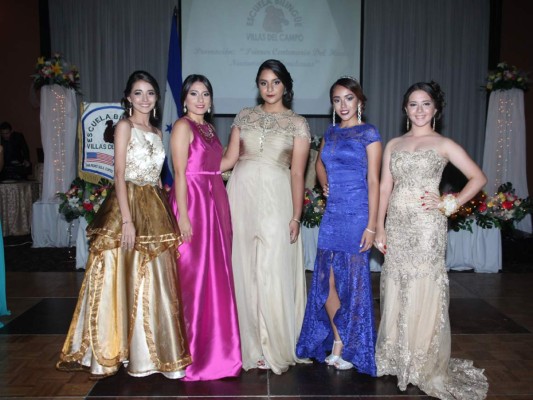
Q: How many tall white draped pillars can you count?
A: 2